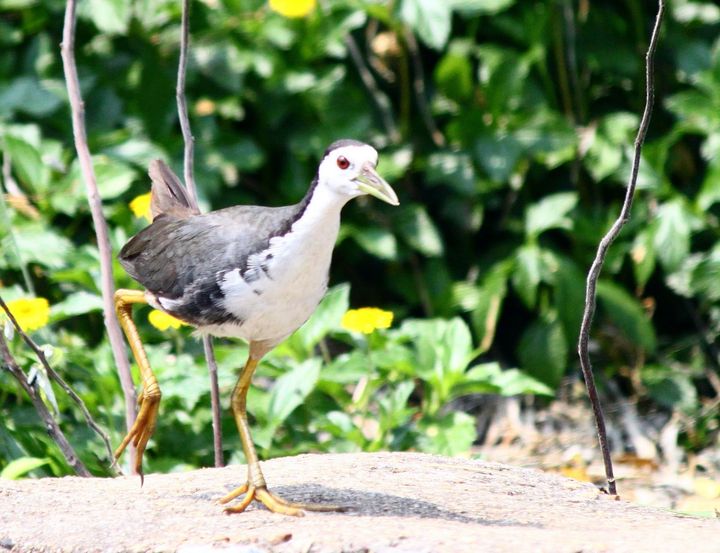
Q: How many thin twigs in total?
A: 5